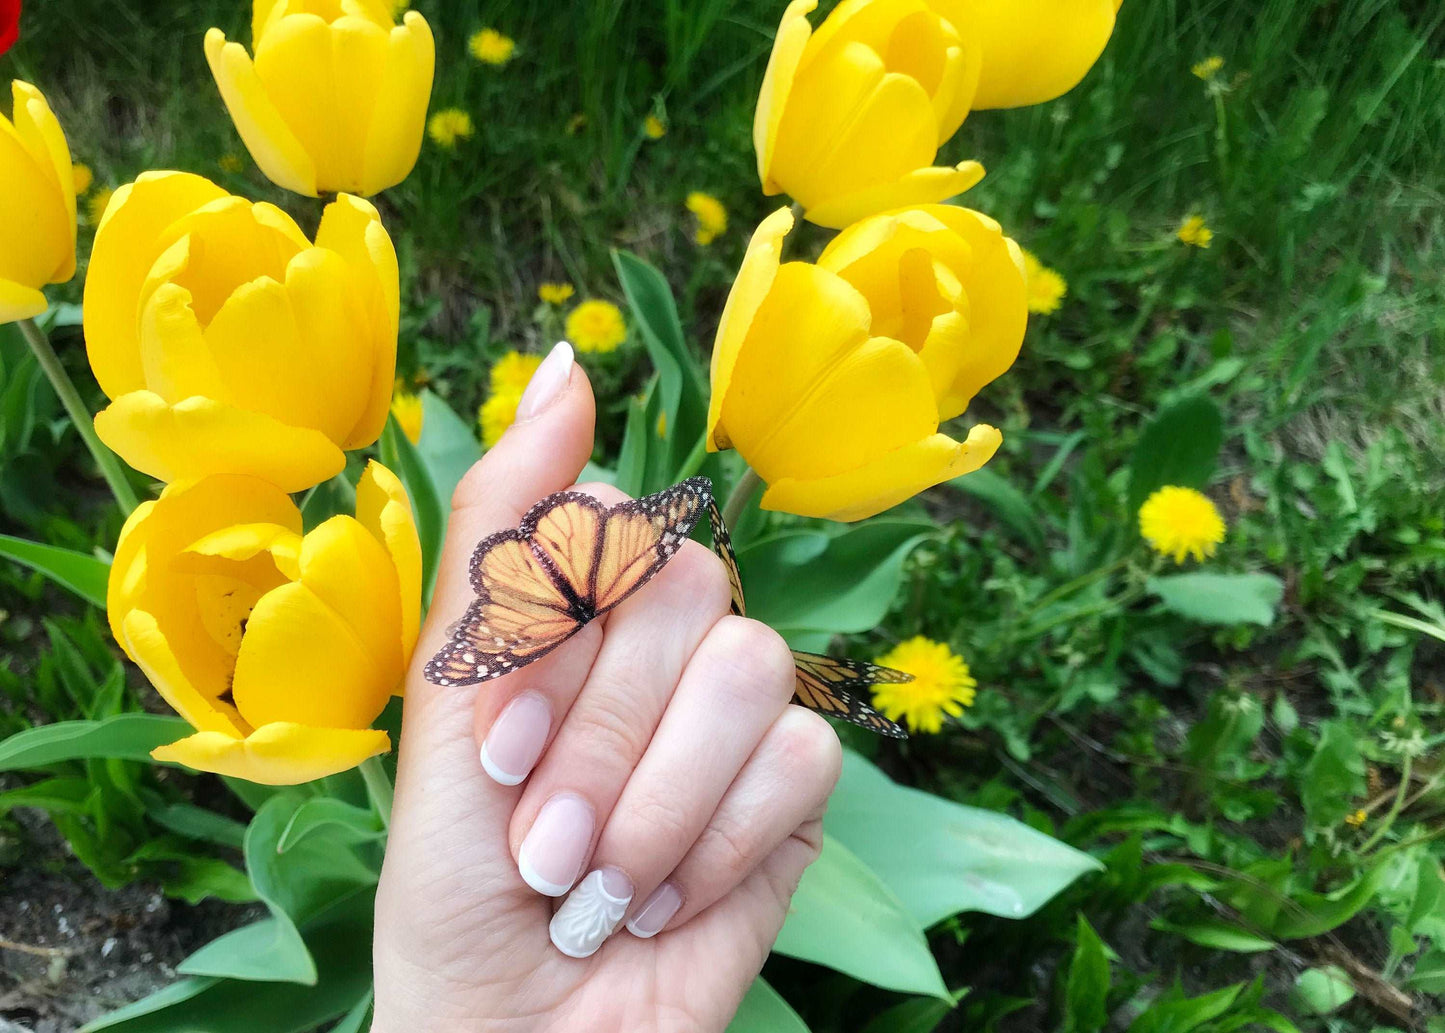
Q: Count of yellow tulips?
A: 7